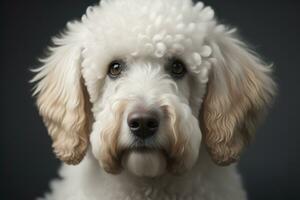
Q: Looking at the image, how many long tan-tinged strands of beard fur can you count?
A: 2